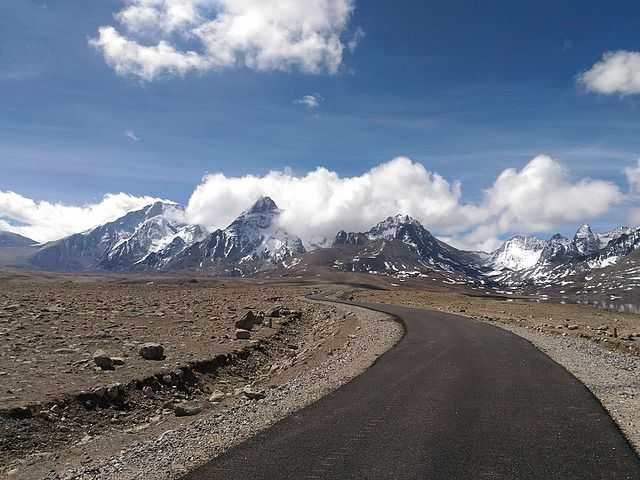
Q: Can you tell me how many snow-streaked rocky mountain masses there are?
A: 4